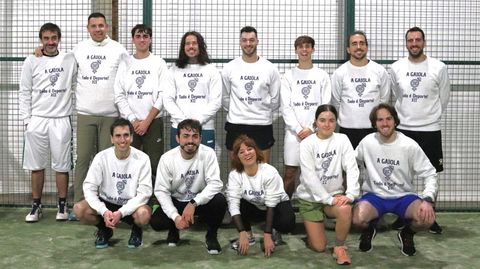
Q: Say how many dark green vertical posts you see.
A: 2